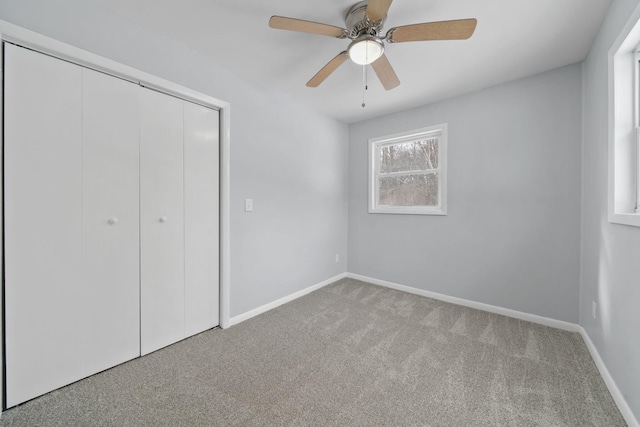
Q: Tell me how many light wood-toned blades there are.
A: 5